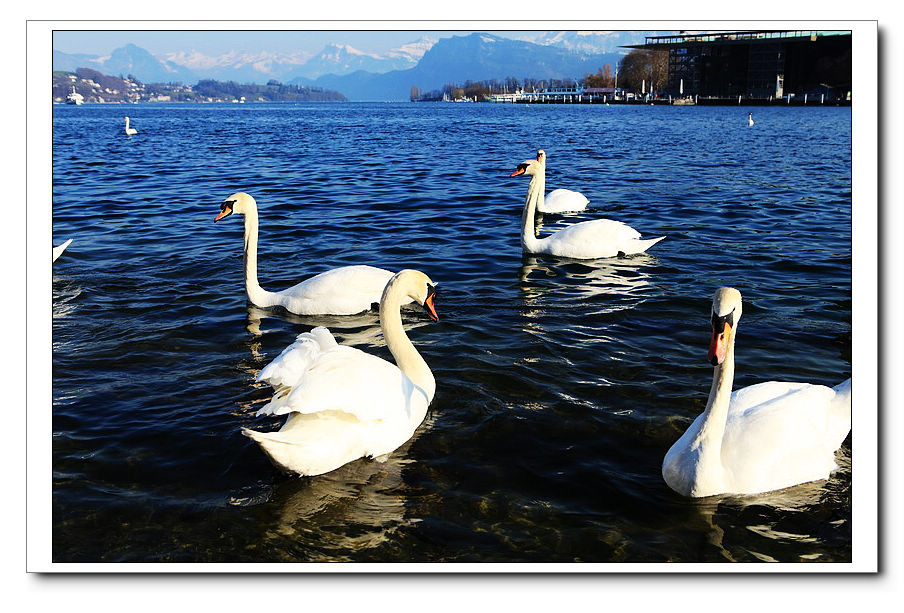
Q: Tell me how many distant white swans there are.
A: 2